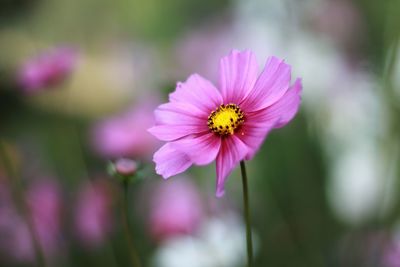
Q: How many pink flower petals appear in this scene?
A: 8